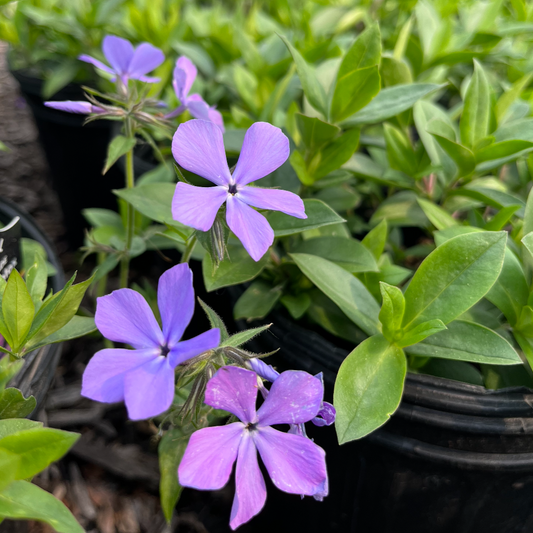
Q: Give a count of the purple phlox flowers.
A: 5